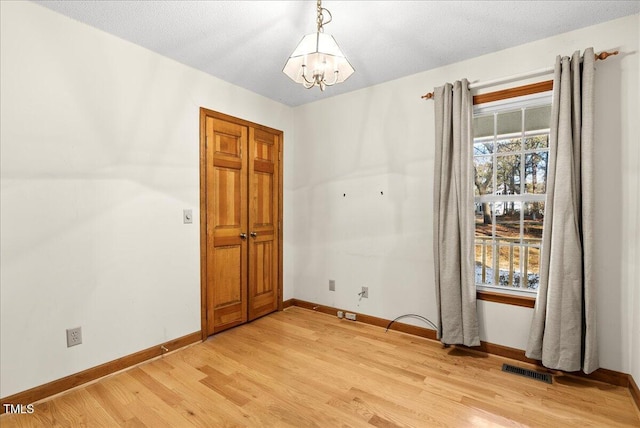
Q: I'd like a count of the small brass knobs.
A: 2